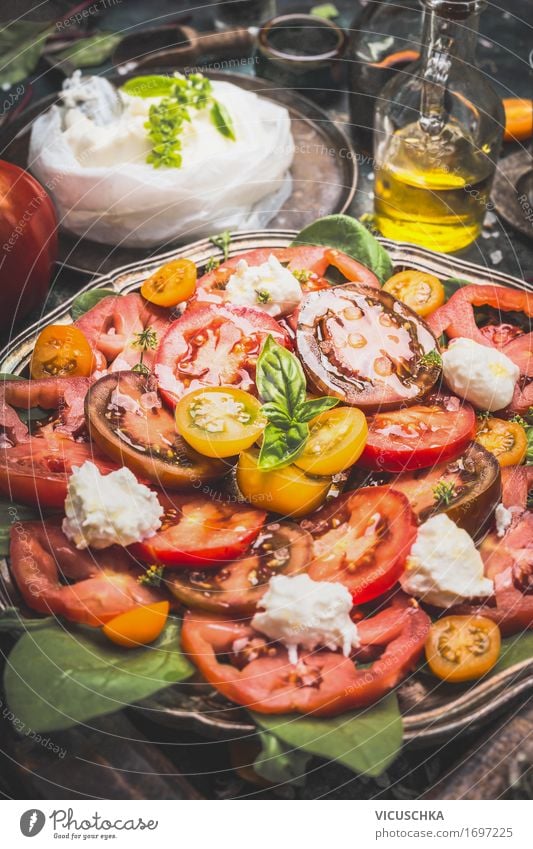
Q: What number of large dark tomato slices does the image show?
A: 4